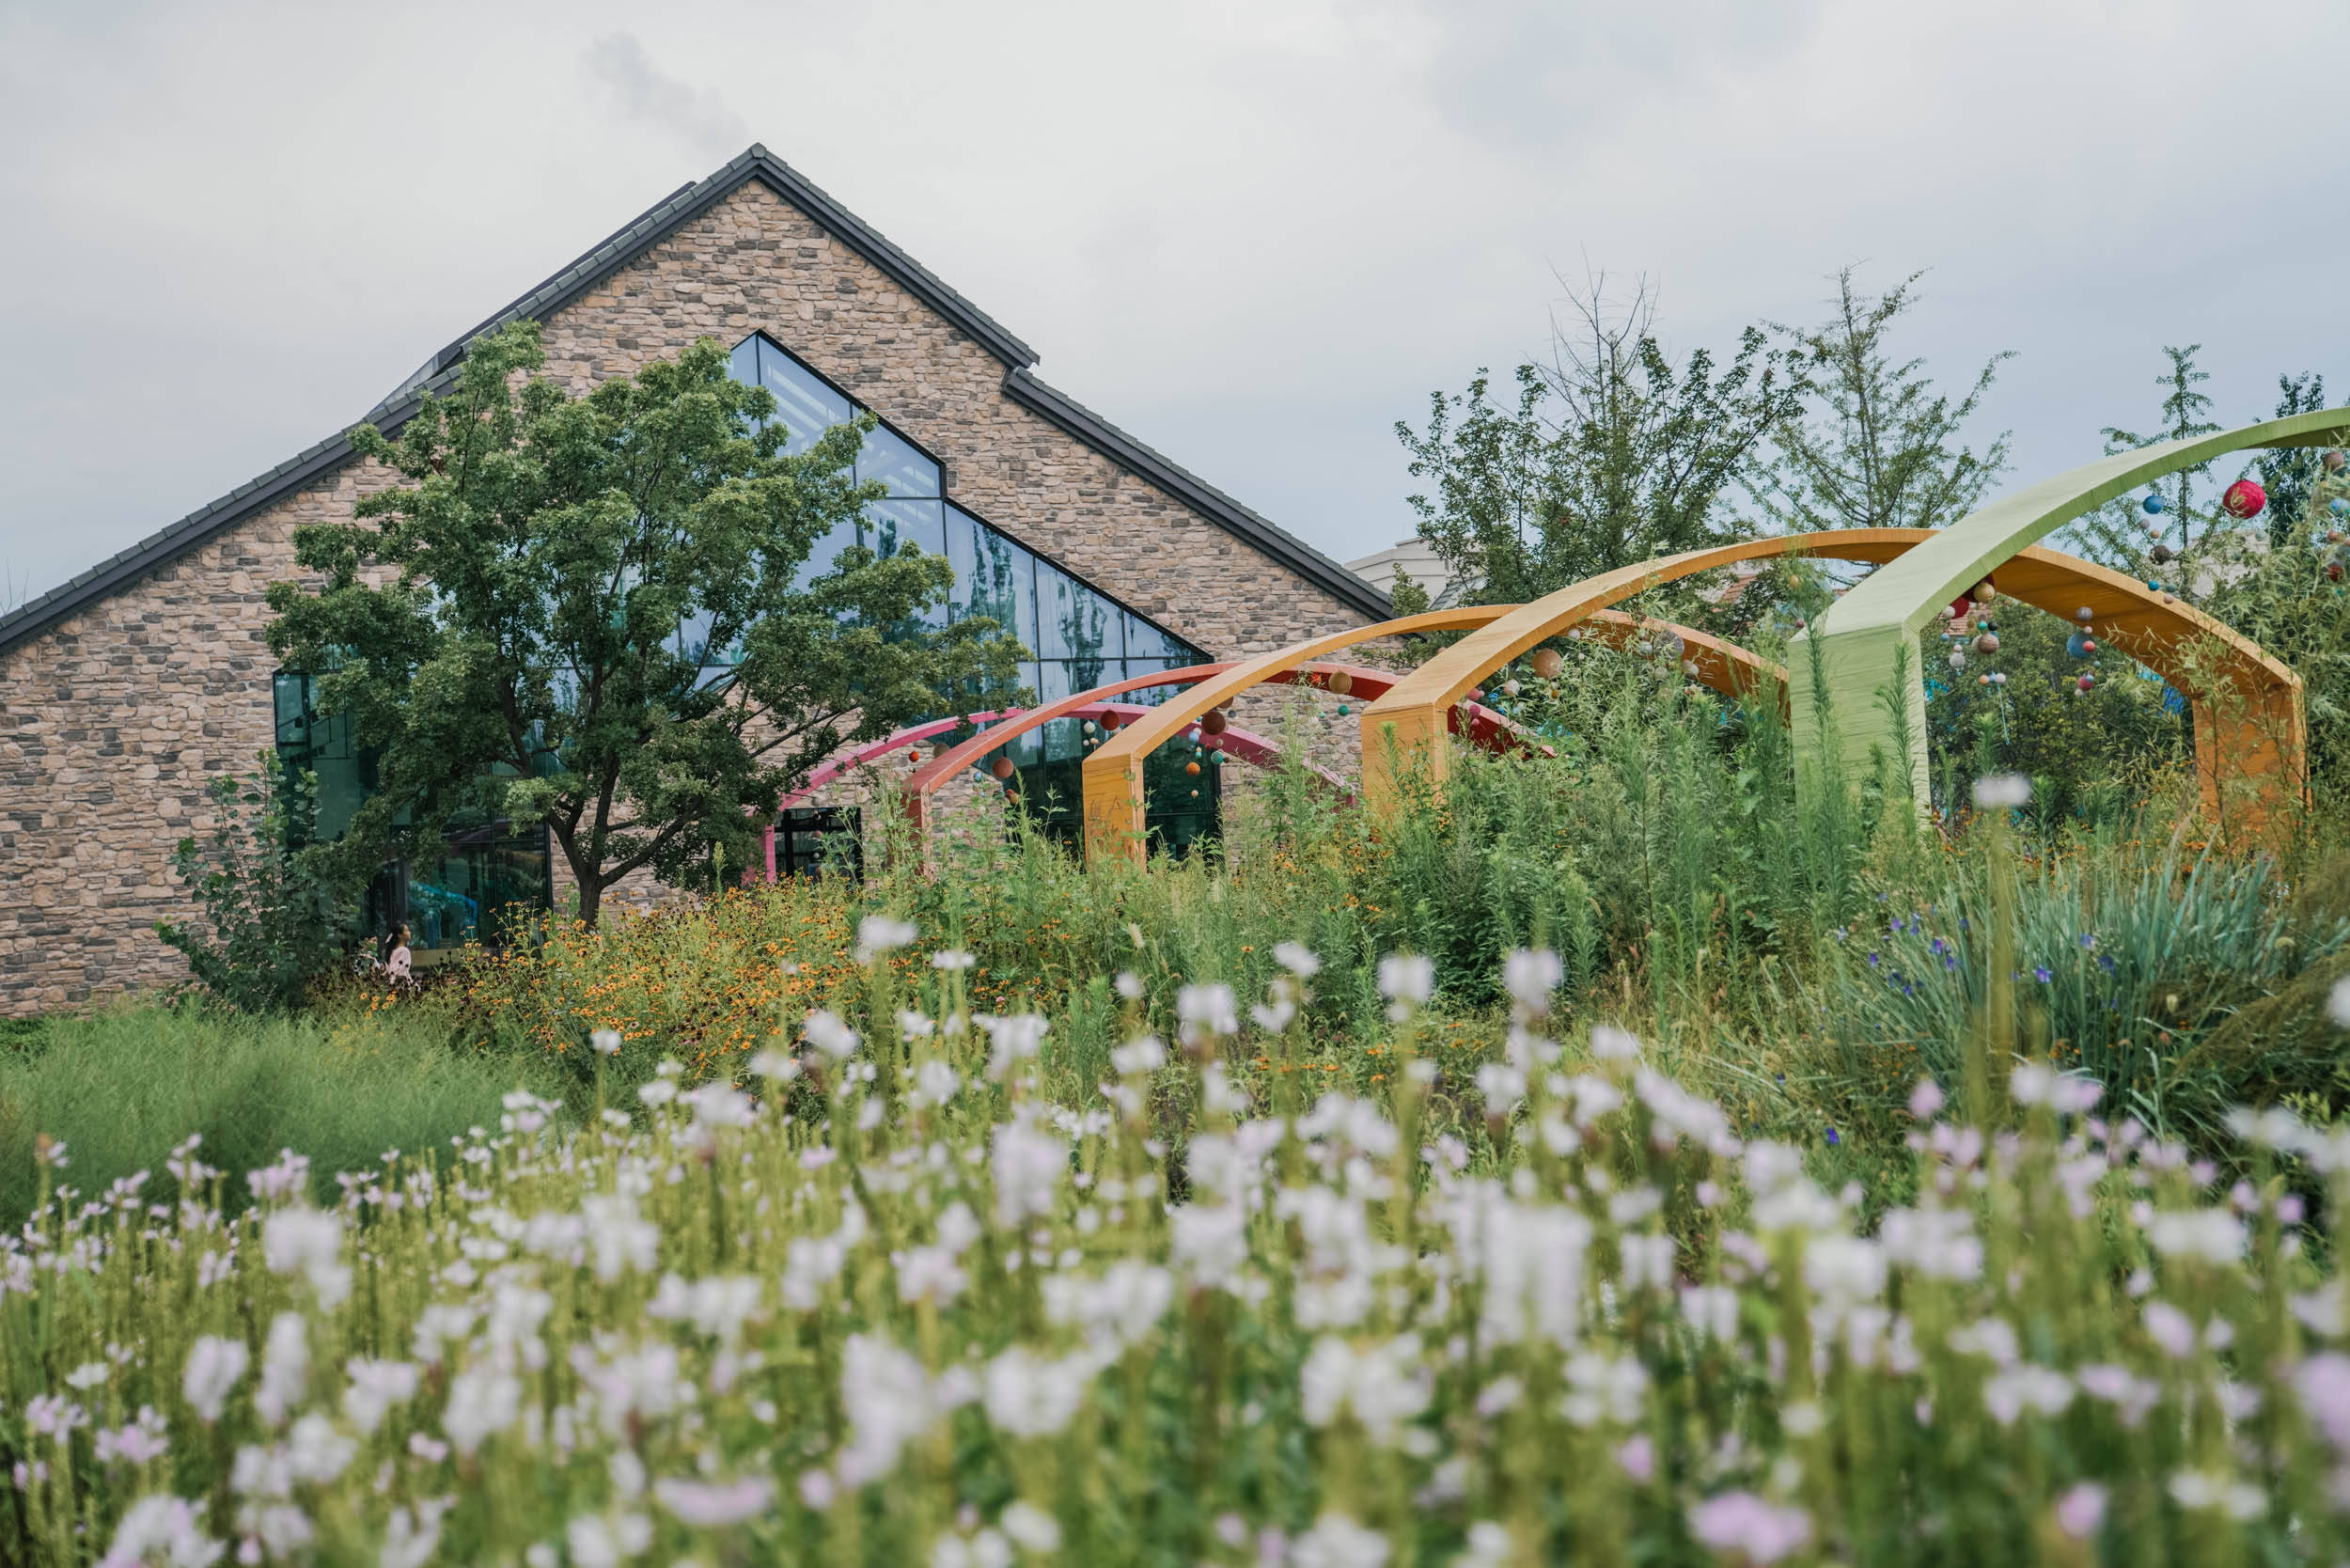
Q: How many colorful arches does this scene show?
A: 5